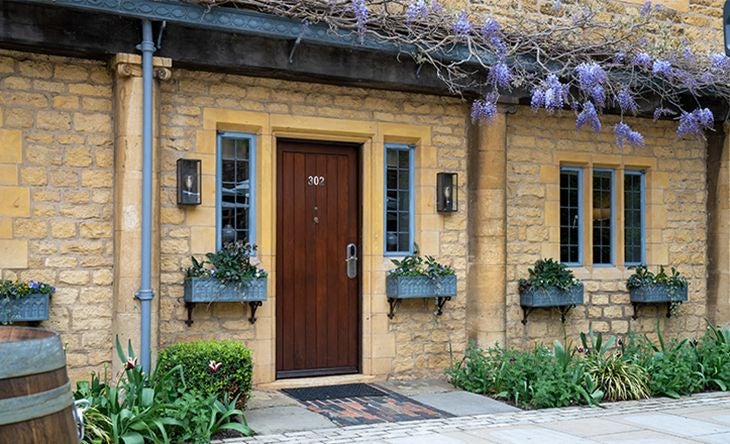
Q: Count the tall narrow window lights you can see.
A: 5